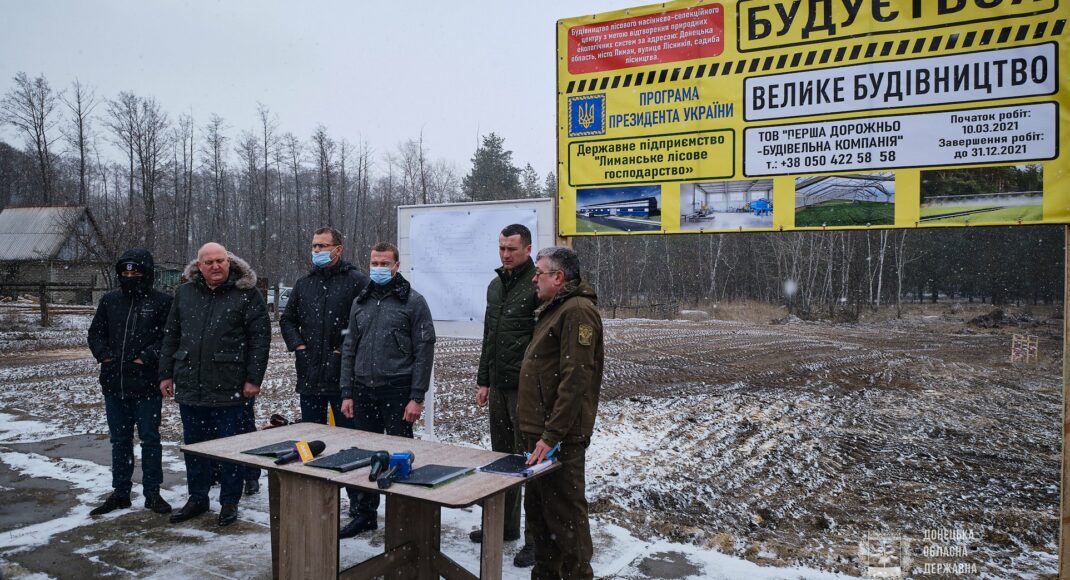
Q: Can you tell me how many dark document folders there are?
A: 4